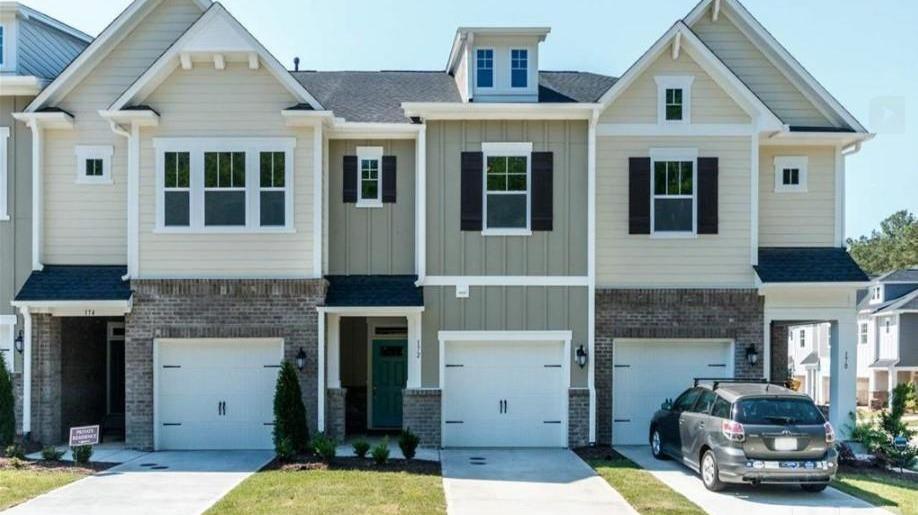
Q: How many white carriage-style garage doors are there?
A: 3